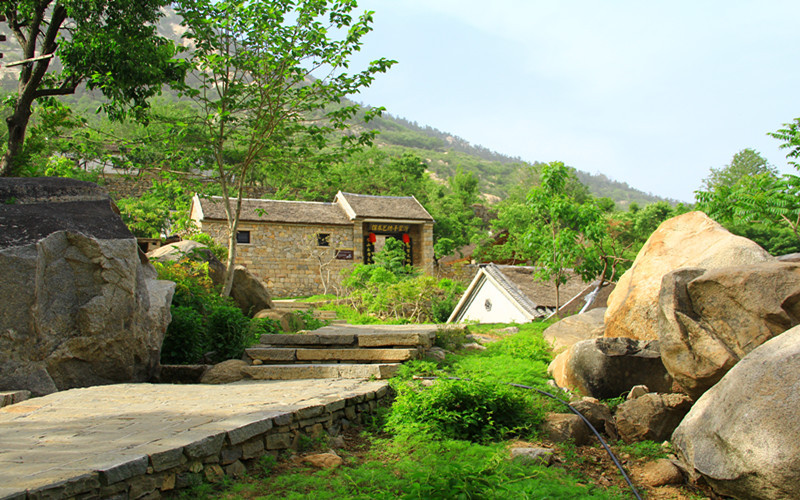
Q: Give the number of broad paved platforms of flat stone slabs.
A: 2